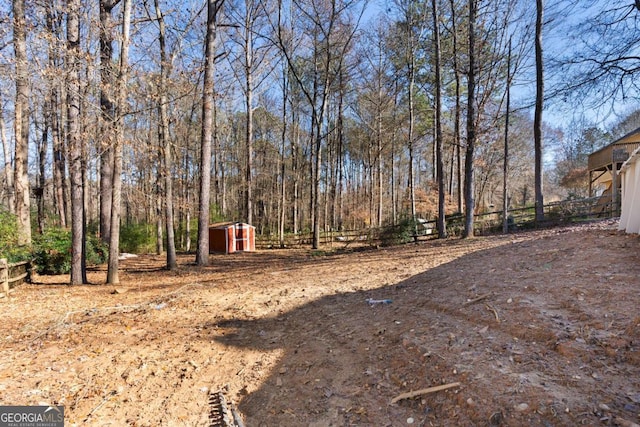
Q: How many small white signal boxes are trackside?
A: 0